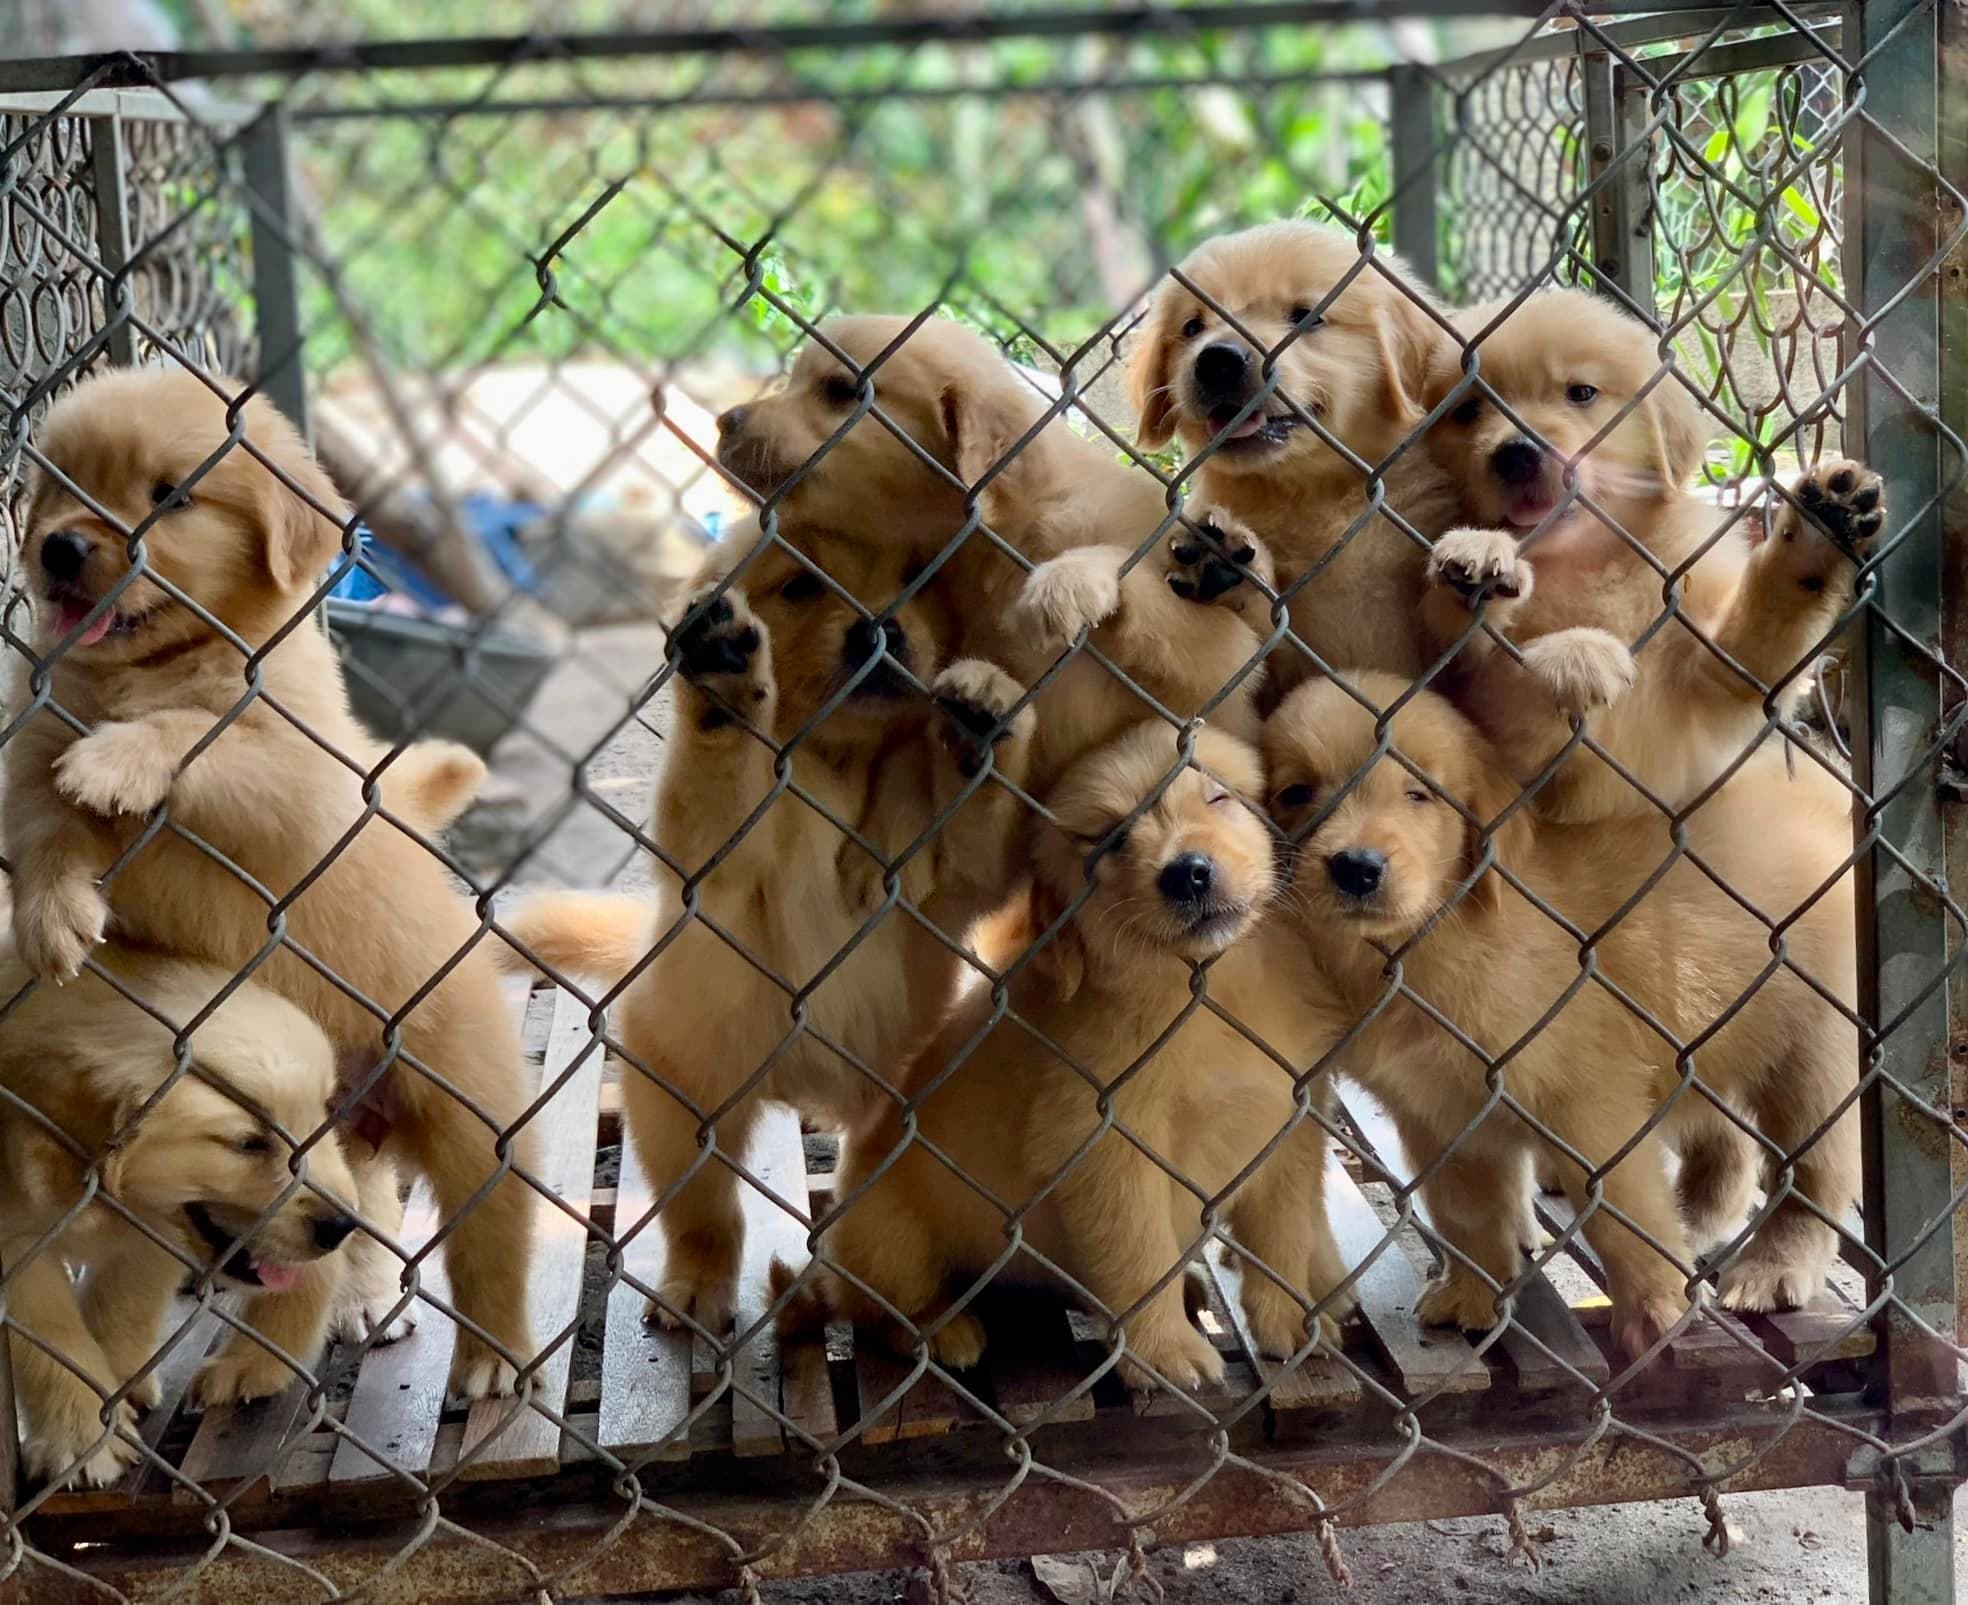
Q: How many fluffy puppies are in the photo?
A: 8